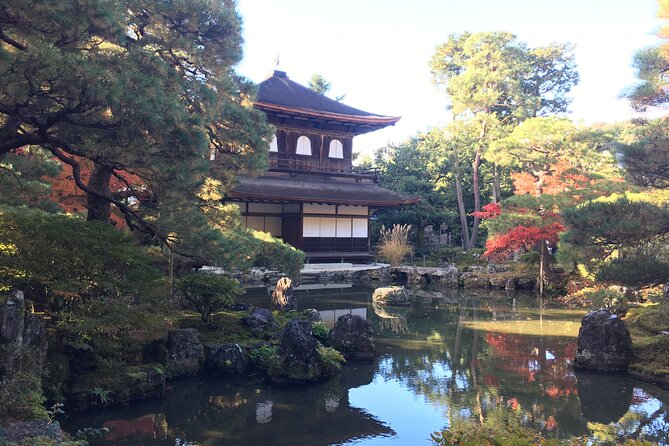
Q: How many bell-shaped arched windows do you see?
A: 3